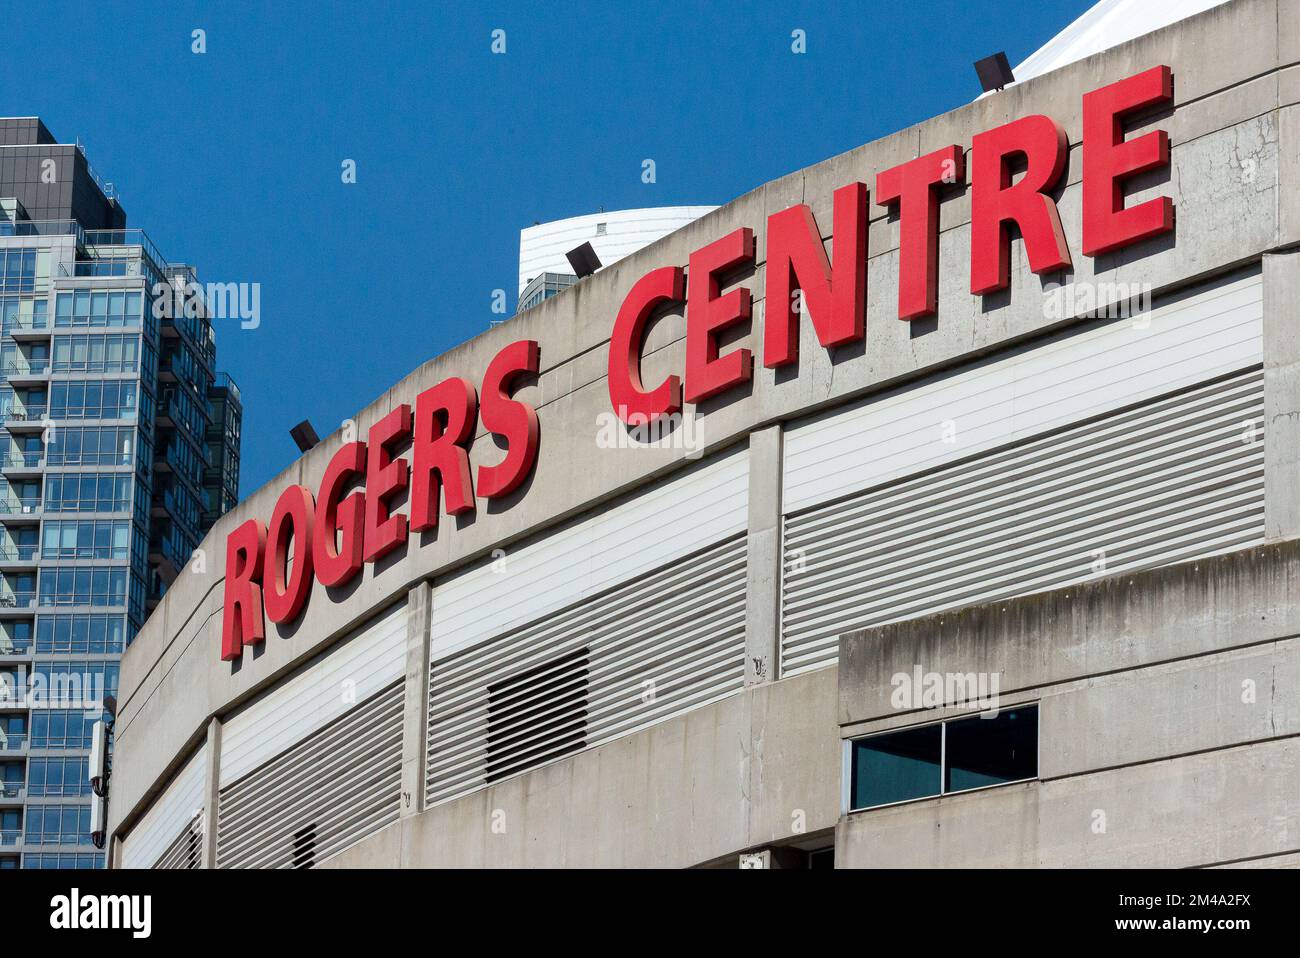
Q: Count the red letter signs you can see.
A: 12